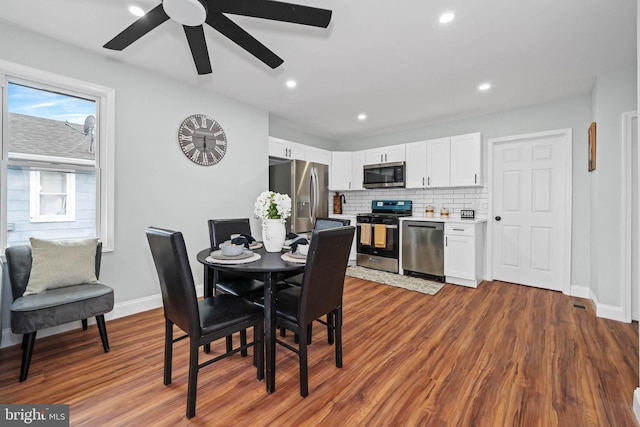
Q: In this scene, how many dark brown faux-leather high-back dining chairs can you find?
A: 4